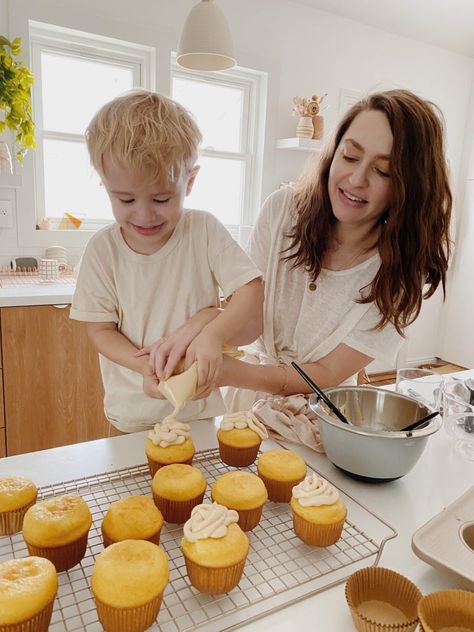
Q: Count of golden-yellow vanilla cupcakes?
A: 12